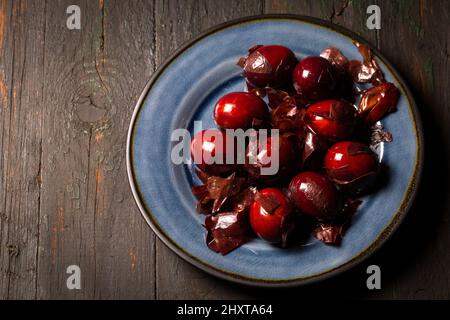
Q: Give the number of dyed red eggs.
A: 9